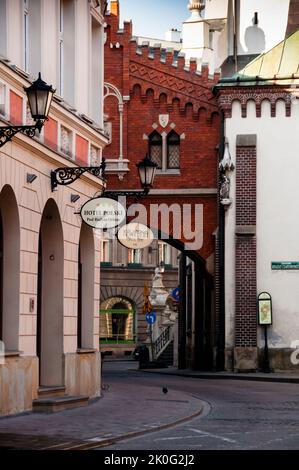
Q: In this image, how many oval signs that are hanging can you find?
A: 2